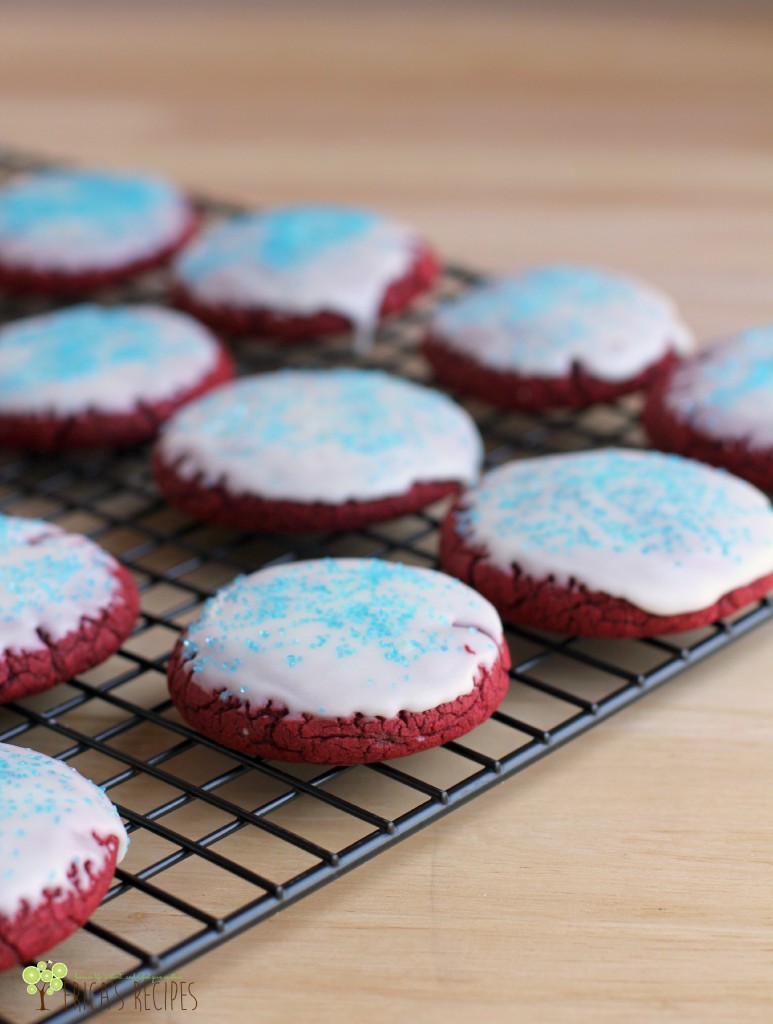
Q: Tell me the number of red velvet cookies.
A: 10